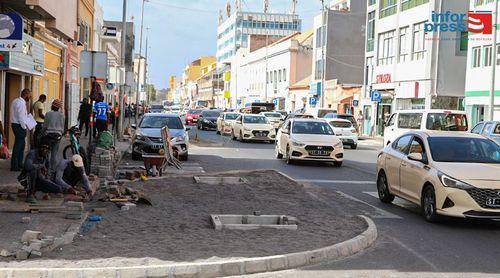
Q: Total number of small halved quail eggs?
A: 0